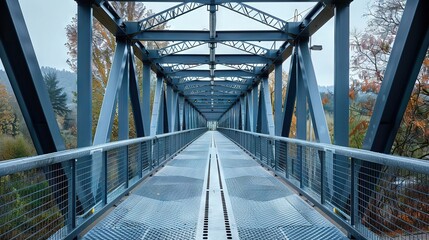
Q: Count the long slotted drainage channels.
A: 2